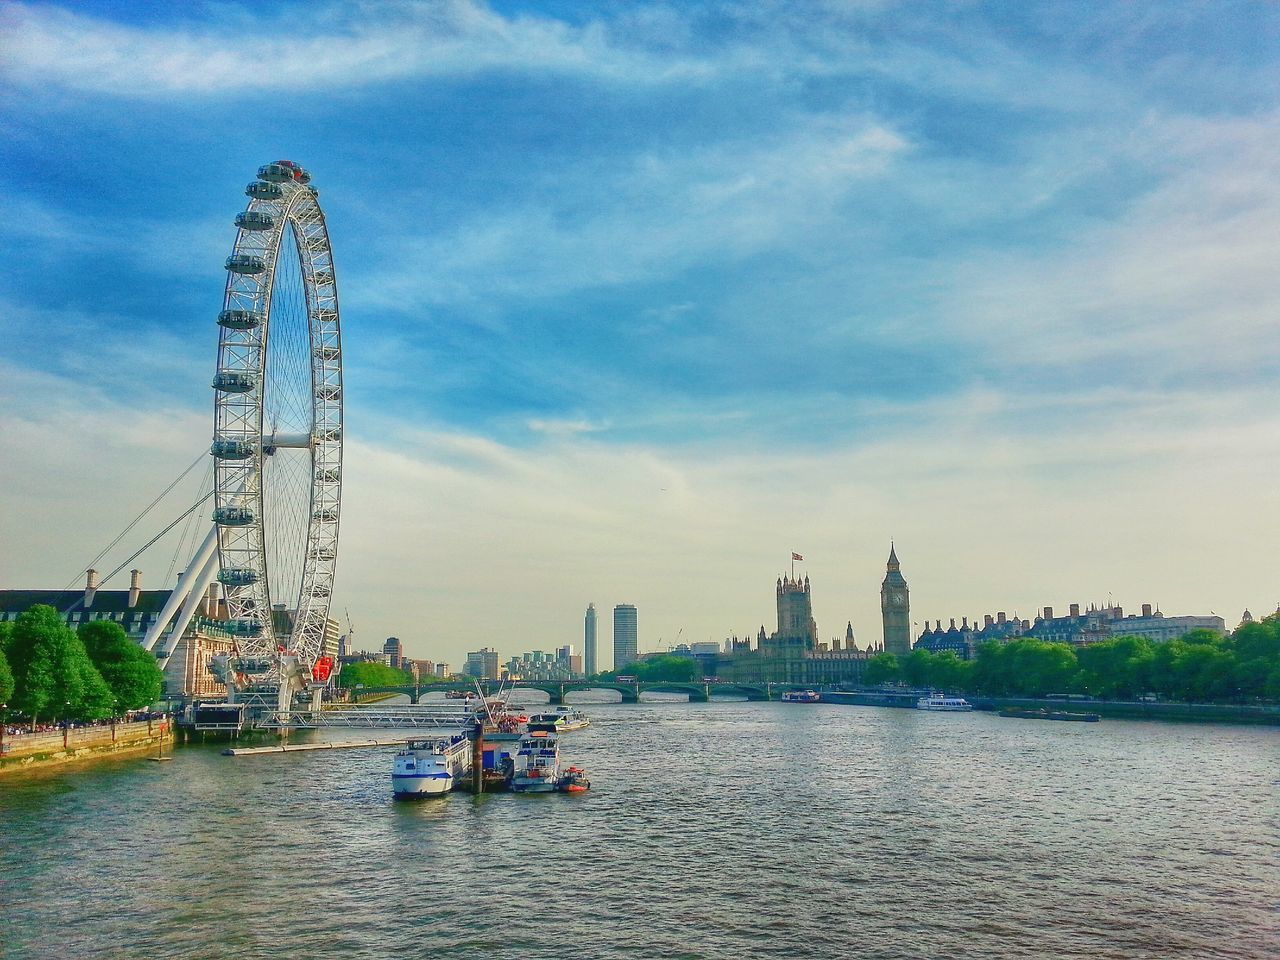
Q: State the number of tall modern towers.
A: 2